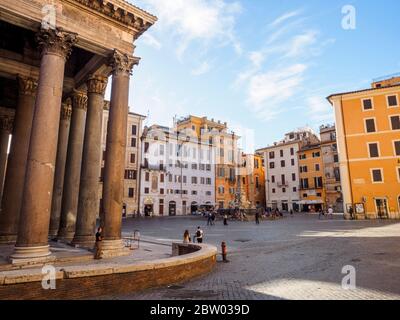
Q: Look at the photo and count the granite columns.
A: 7